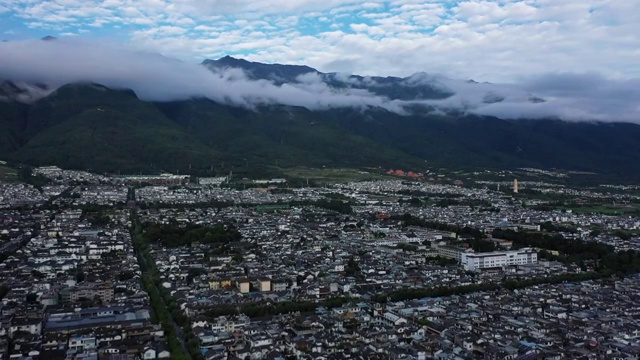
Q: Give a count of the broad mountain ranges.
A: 1